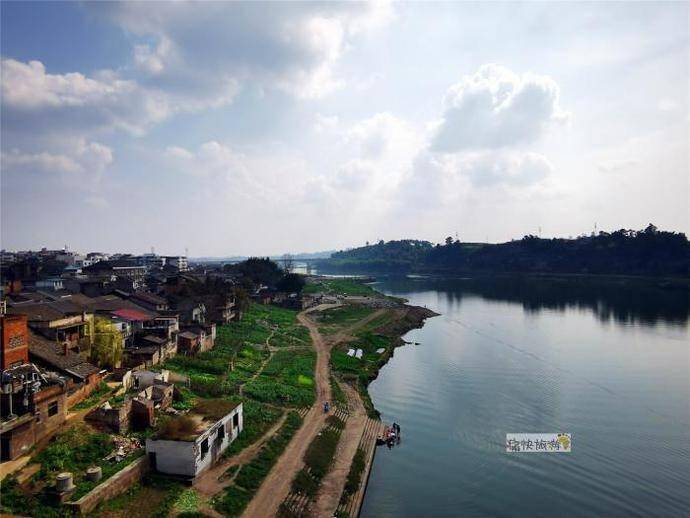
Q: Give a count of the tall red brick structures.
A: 1